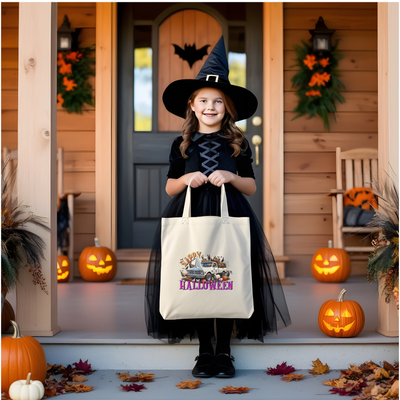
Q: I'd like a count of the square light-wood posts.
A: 2